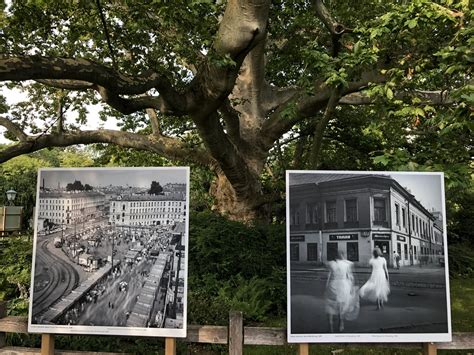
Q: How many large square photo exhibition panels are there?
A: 2